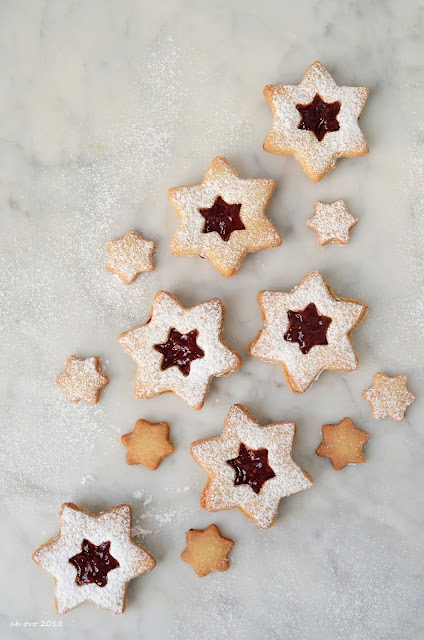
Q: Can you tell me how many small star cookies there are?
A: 7